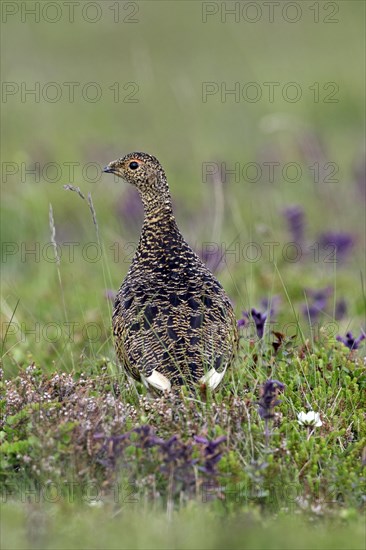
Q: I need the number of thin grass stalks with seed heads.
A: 2